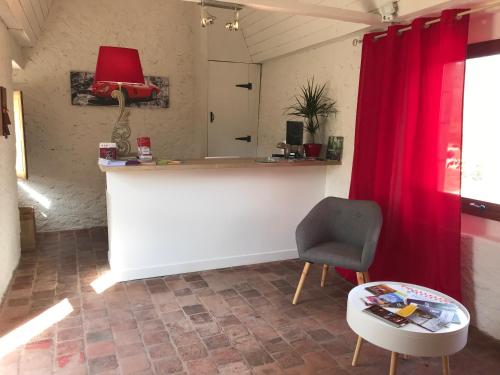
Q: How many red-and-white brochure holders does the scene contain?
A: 2